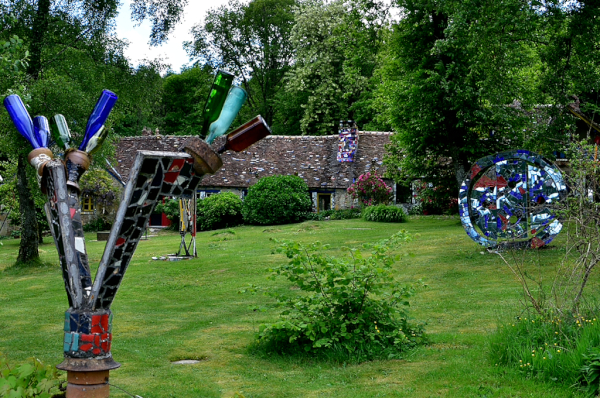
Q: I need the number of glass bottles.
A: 8